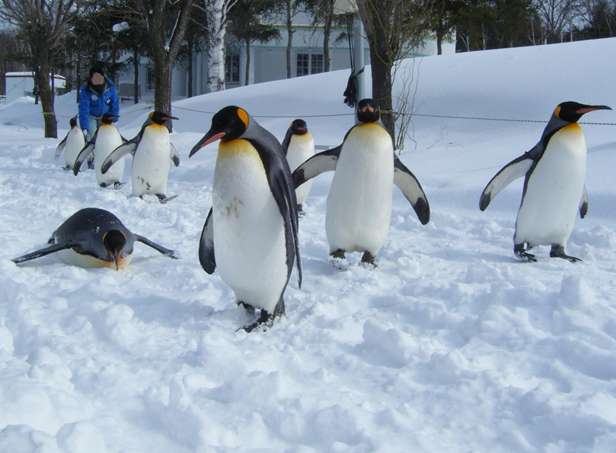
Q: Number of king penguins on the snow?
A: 8